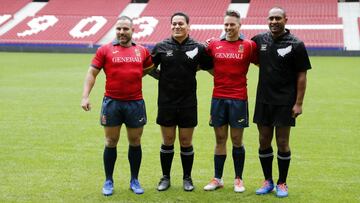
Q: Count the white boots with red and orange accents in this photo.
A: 2